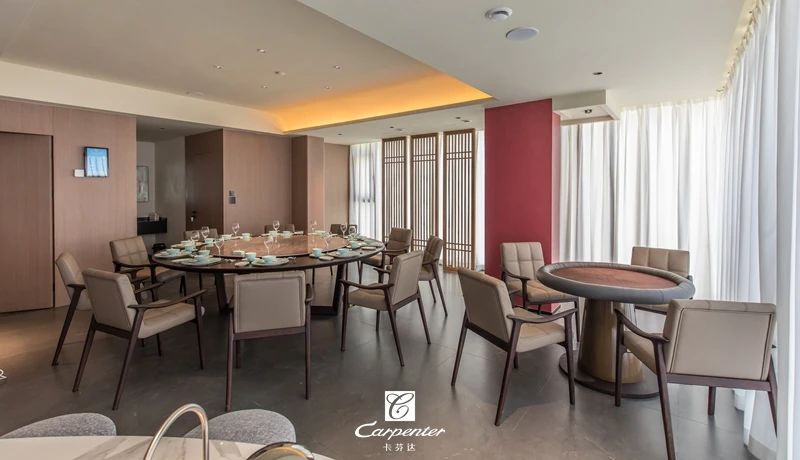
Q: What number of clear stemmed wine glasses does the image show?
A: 10